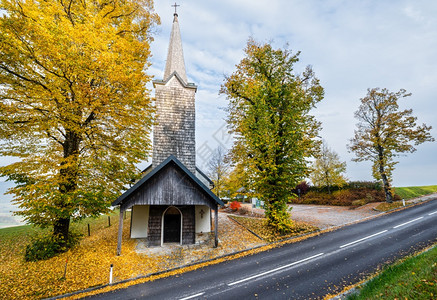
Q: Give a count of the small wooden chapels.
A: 1